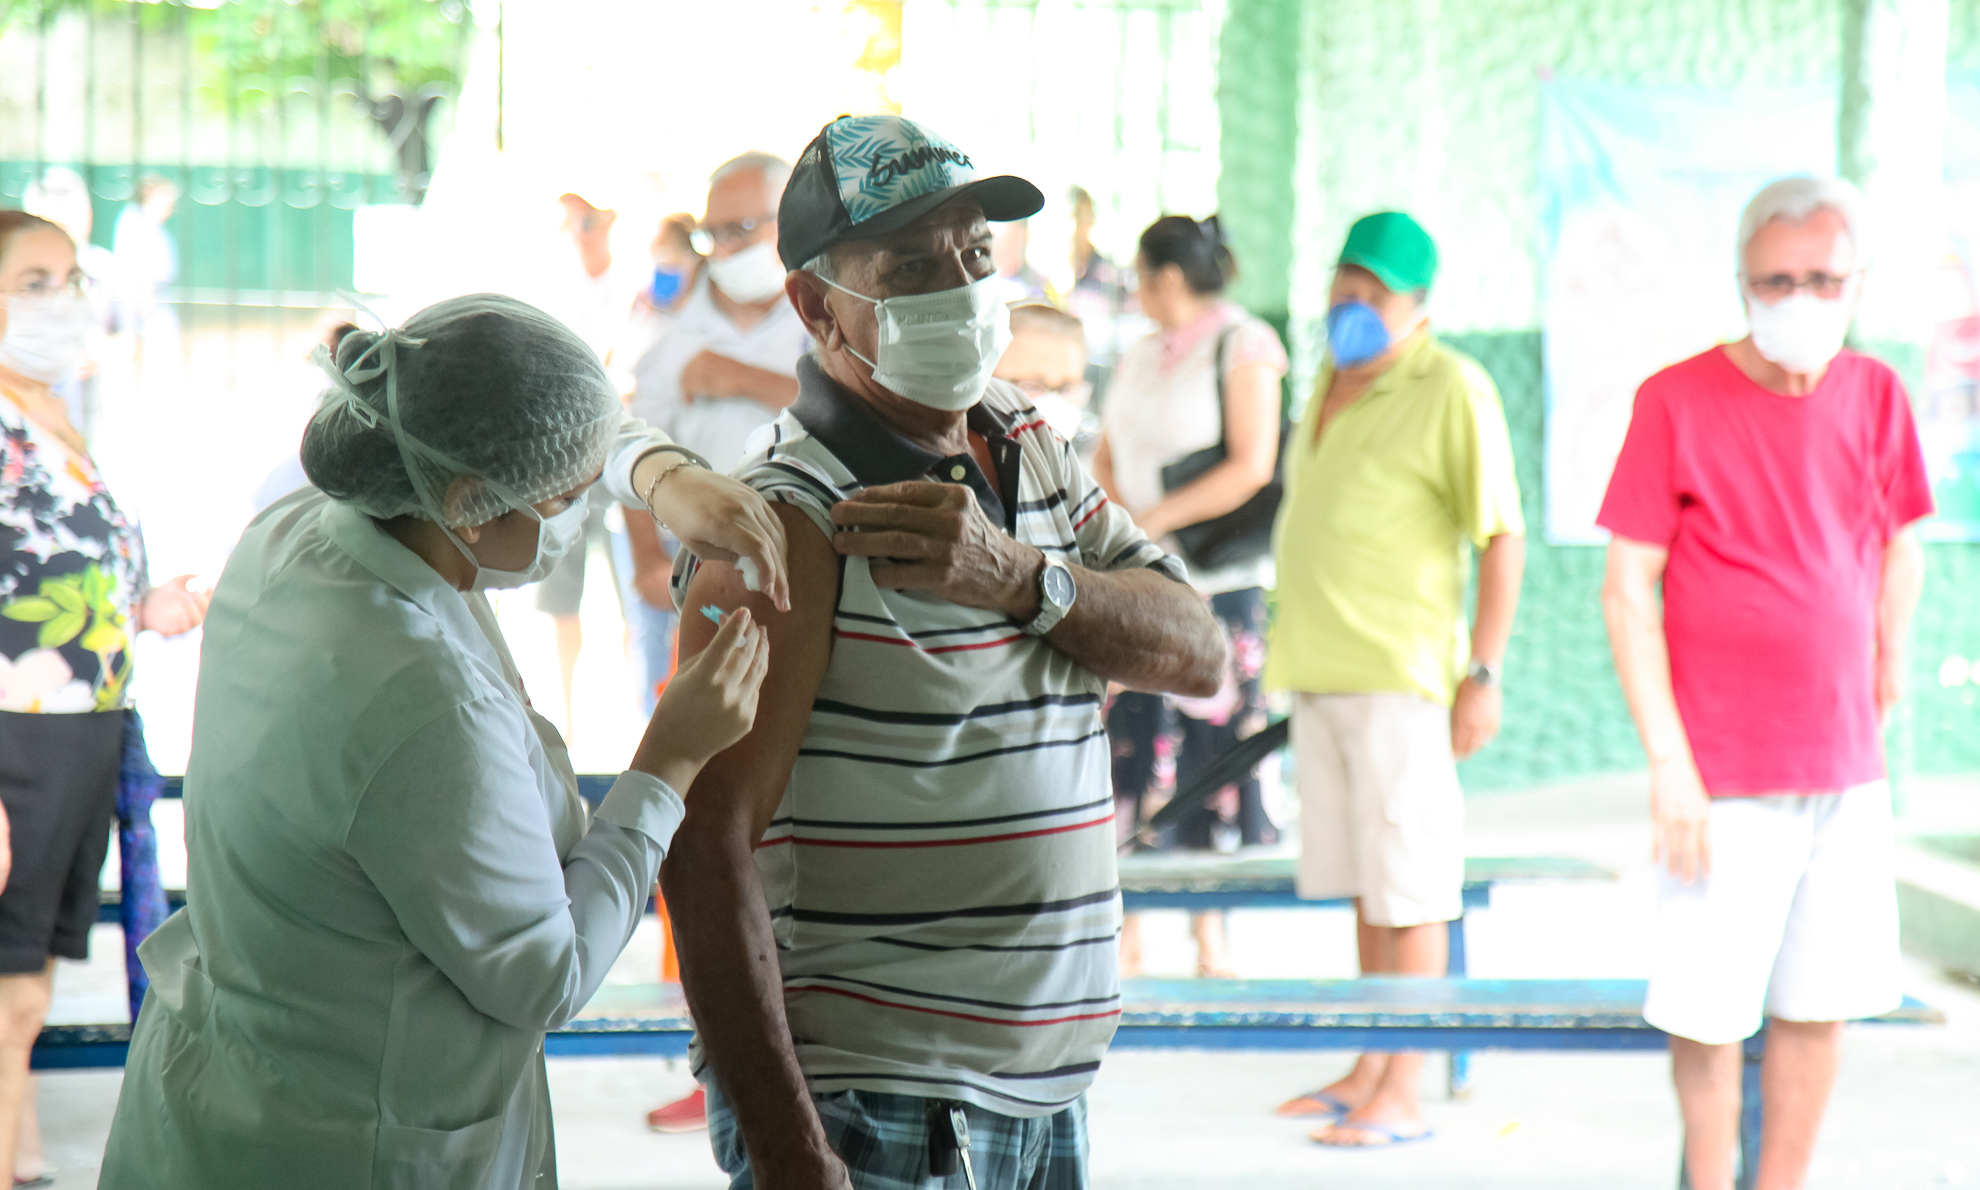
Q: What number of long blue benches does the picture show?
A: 2